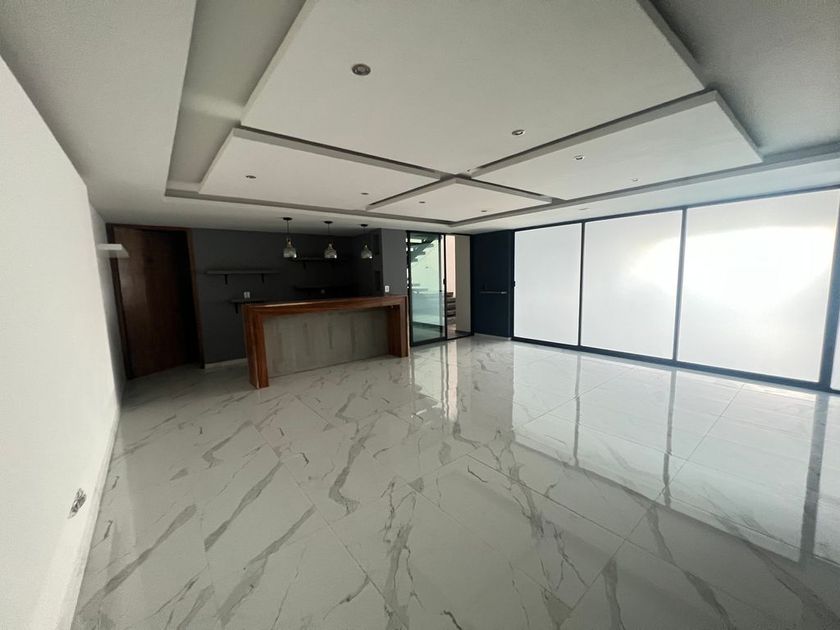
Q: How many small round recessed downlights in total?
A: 8